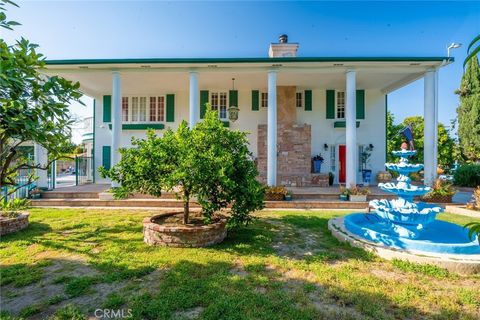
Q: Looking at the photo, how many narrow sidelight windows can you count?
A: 2